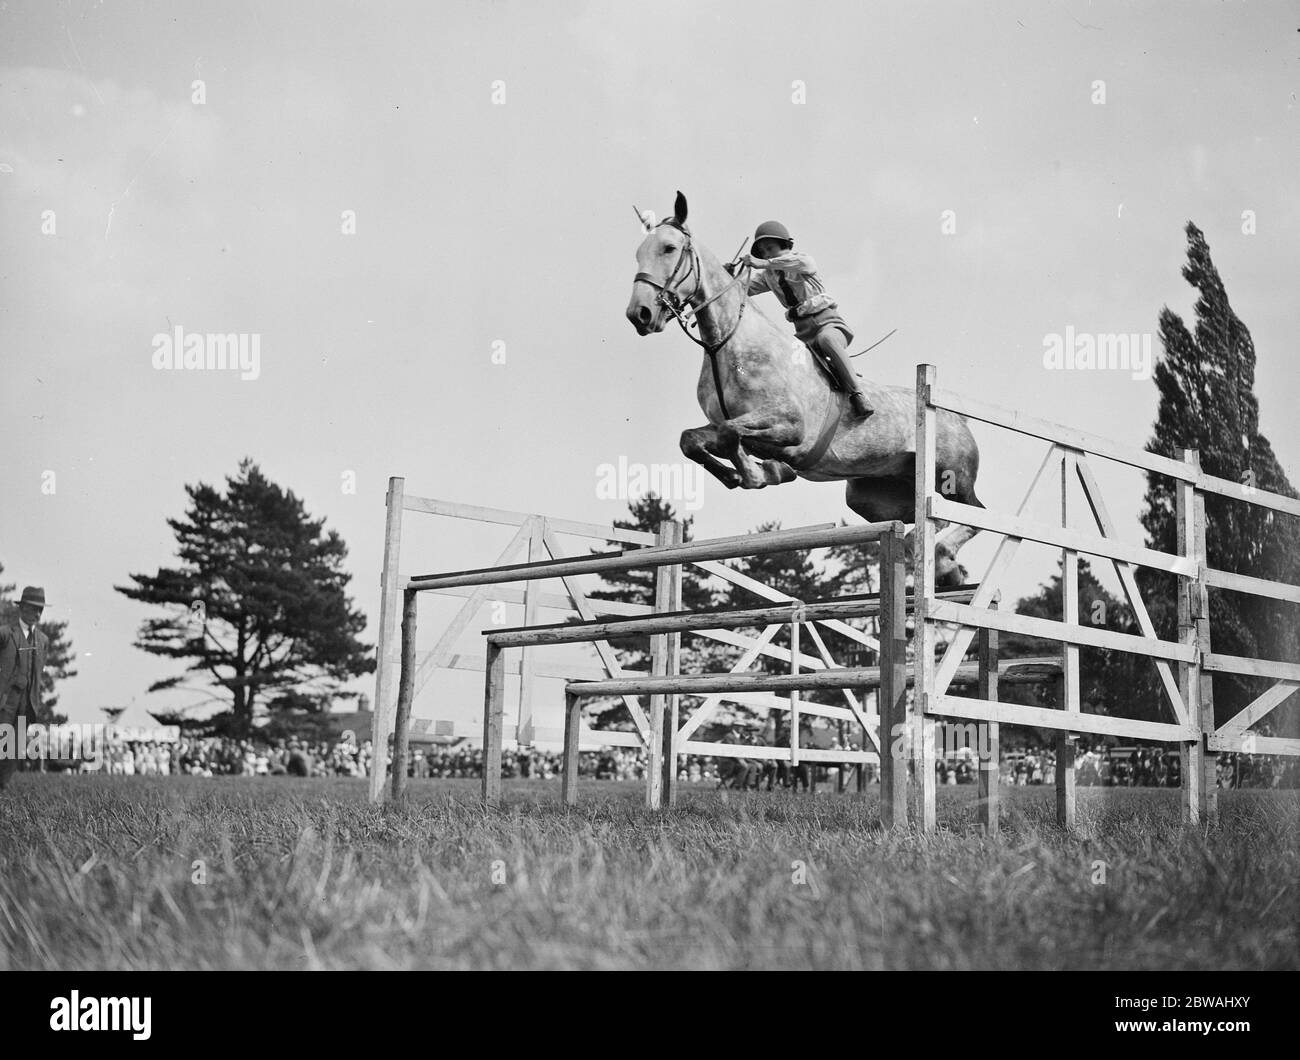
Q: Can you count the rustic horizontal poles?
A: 3